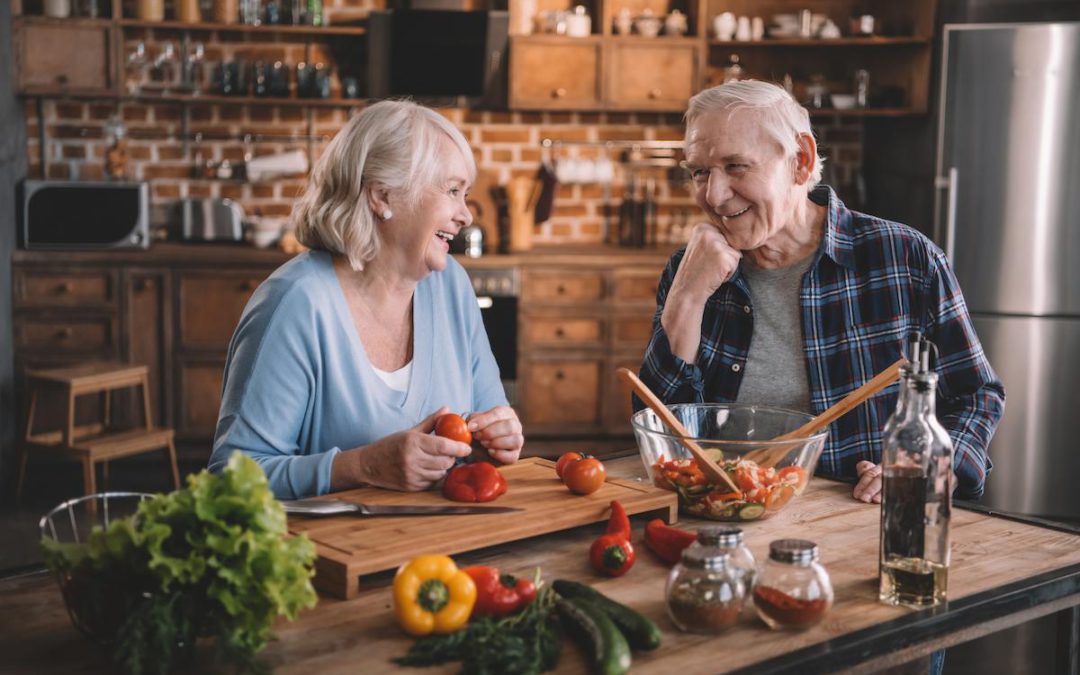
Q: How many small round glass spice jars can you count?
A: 3